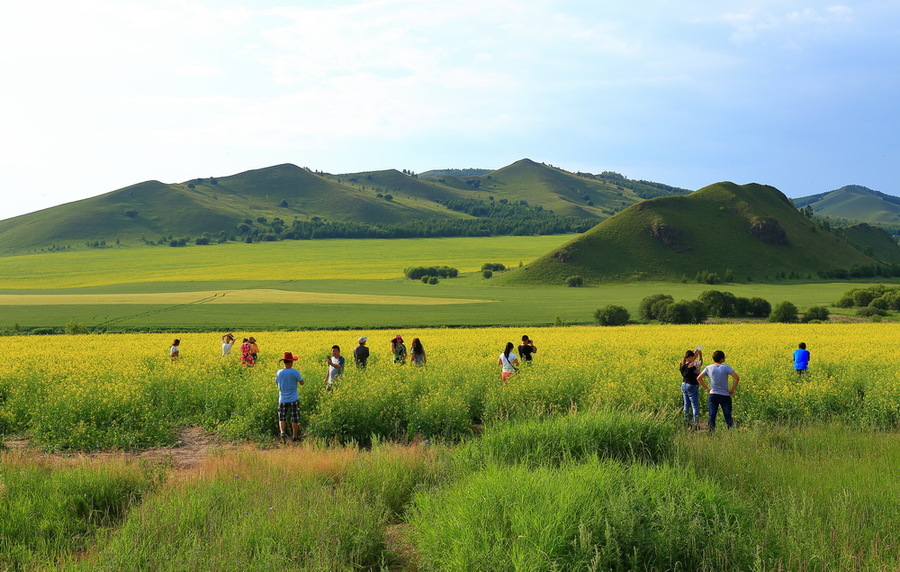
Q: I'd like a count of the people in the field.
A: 14